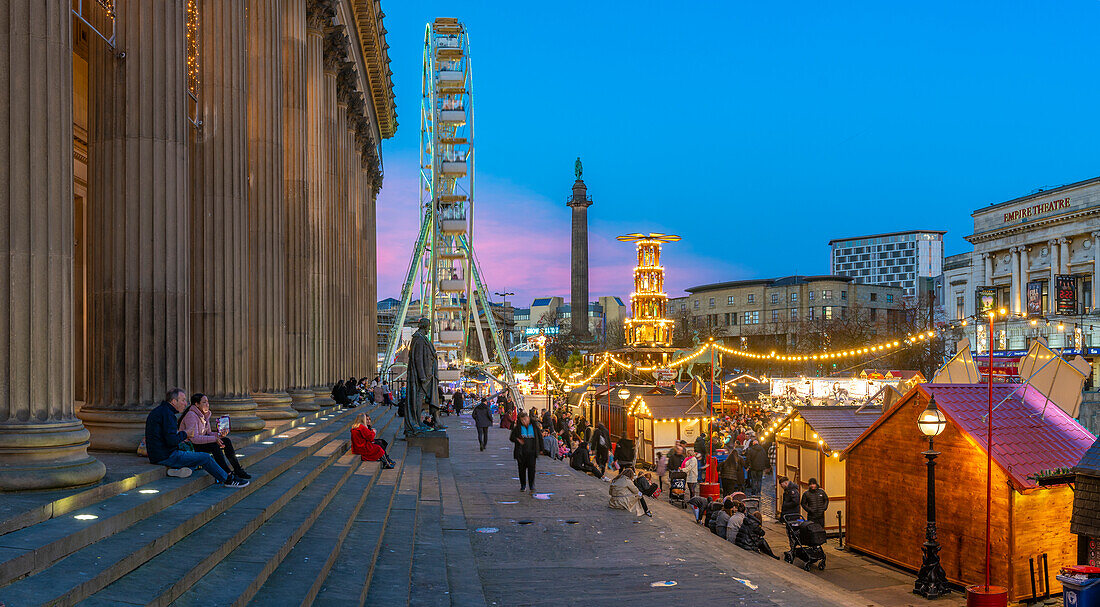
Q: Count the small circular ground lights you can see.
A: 11